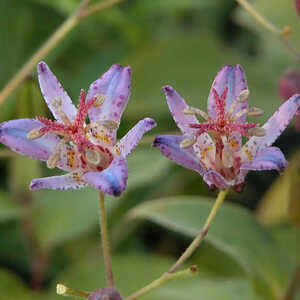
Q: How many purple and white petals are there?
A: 12